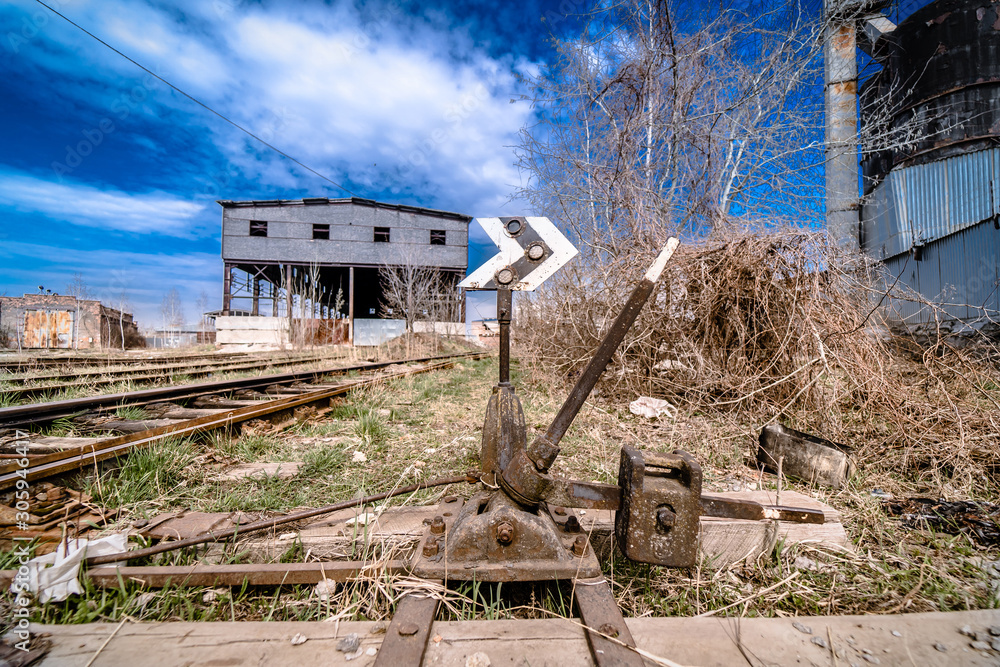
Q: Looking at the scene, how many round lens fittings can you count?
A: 3